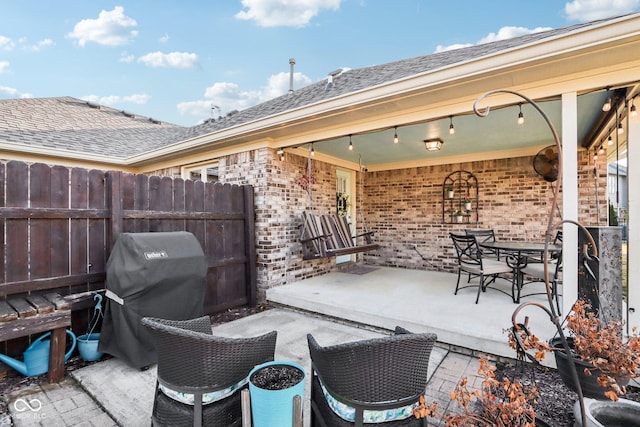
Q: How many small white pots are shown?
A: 3